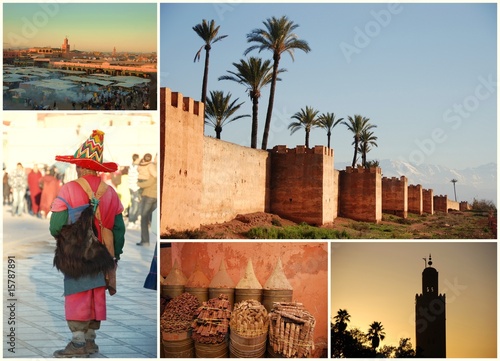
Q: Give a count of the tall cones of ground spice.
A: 5